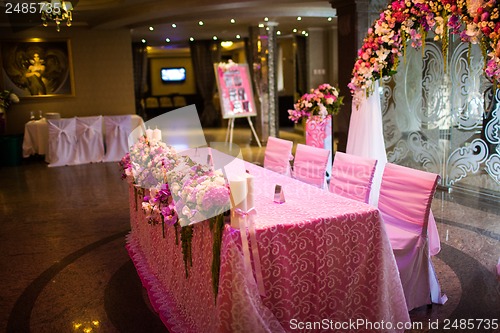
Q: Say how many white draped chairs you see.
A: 3